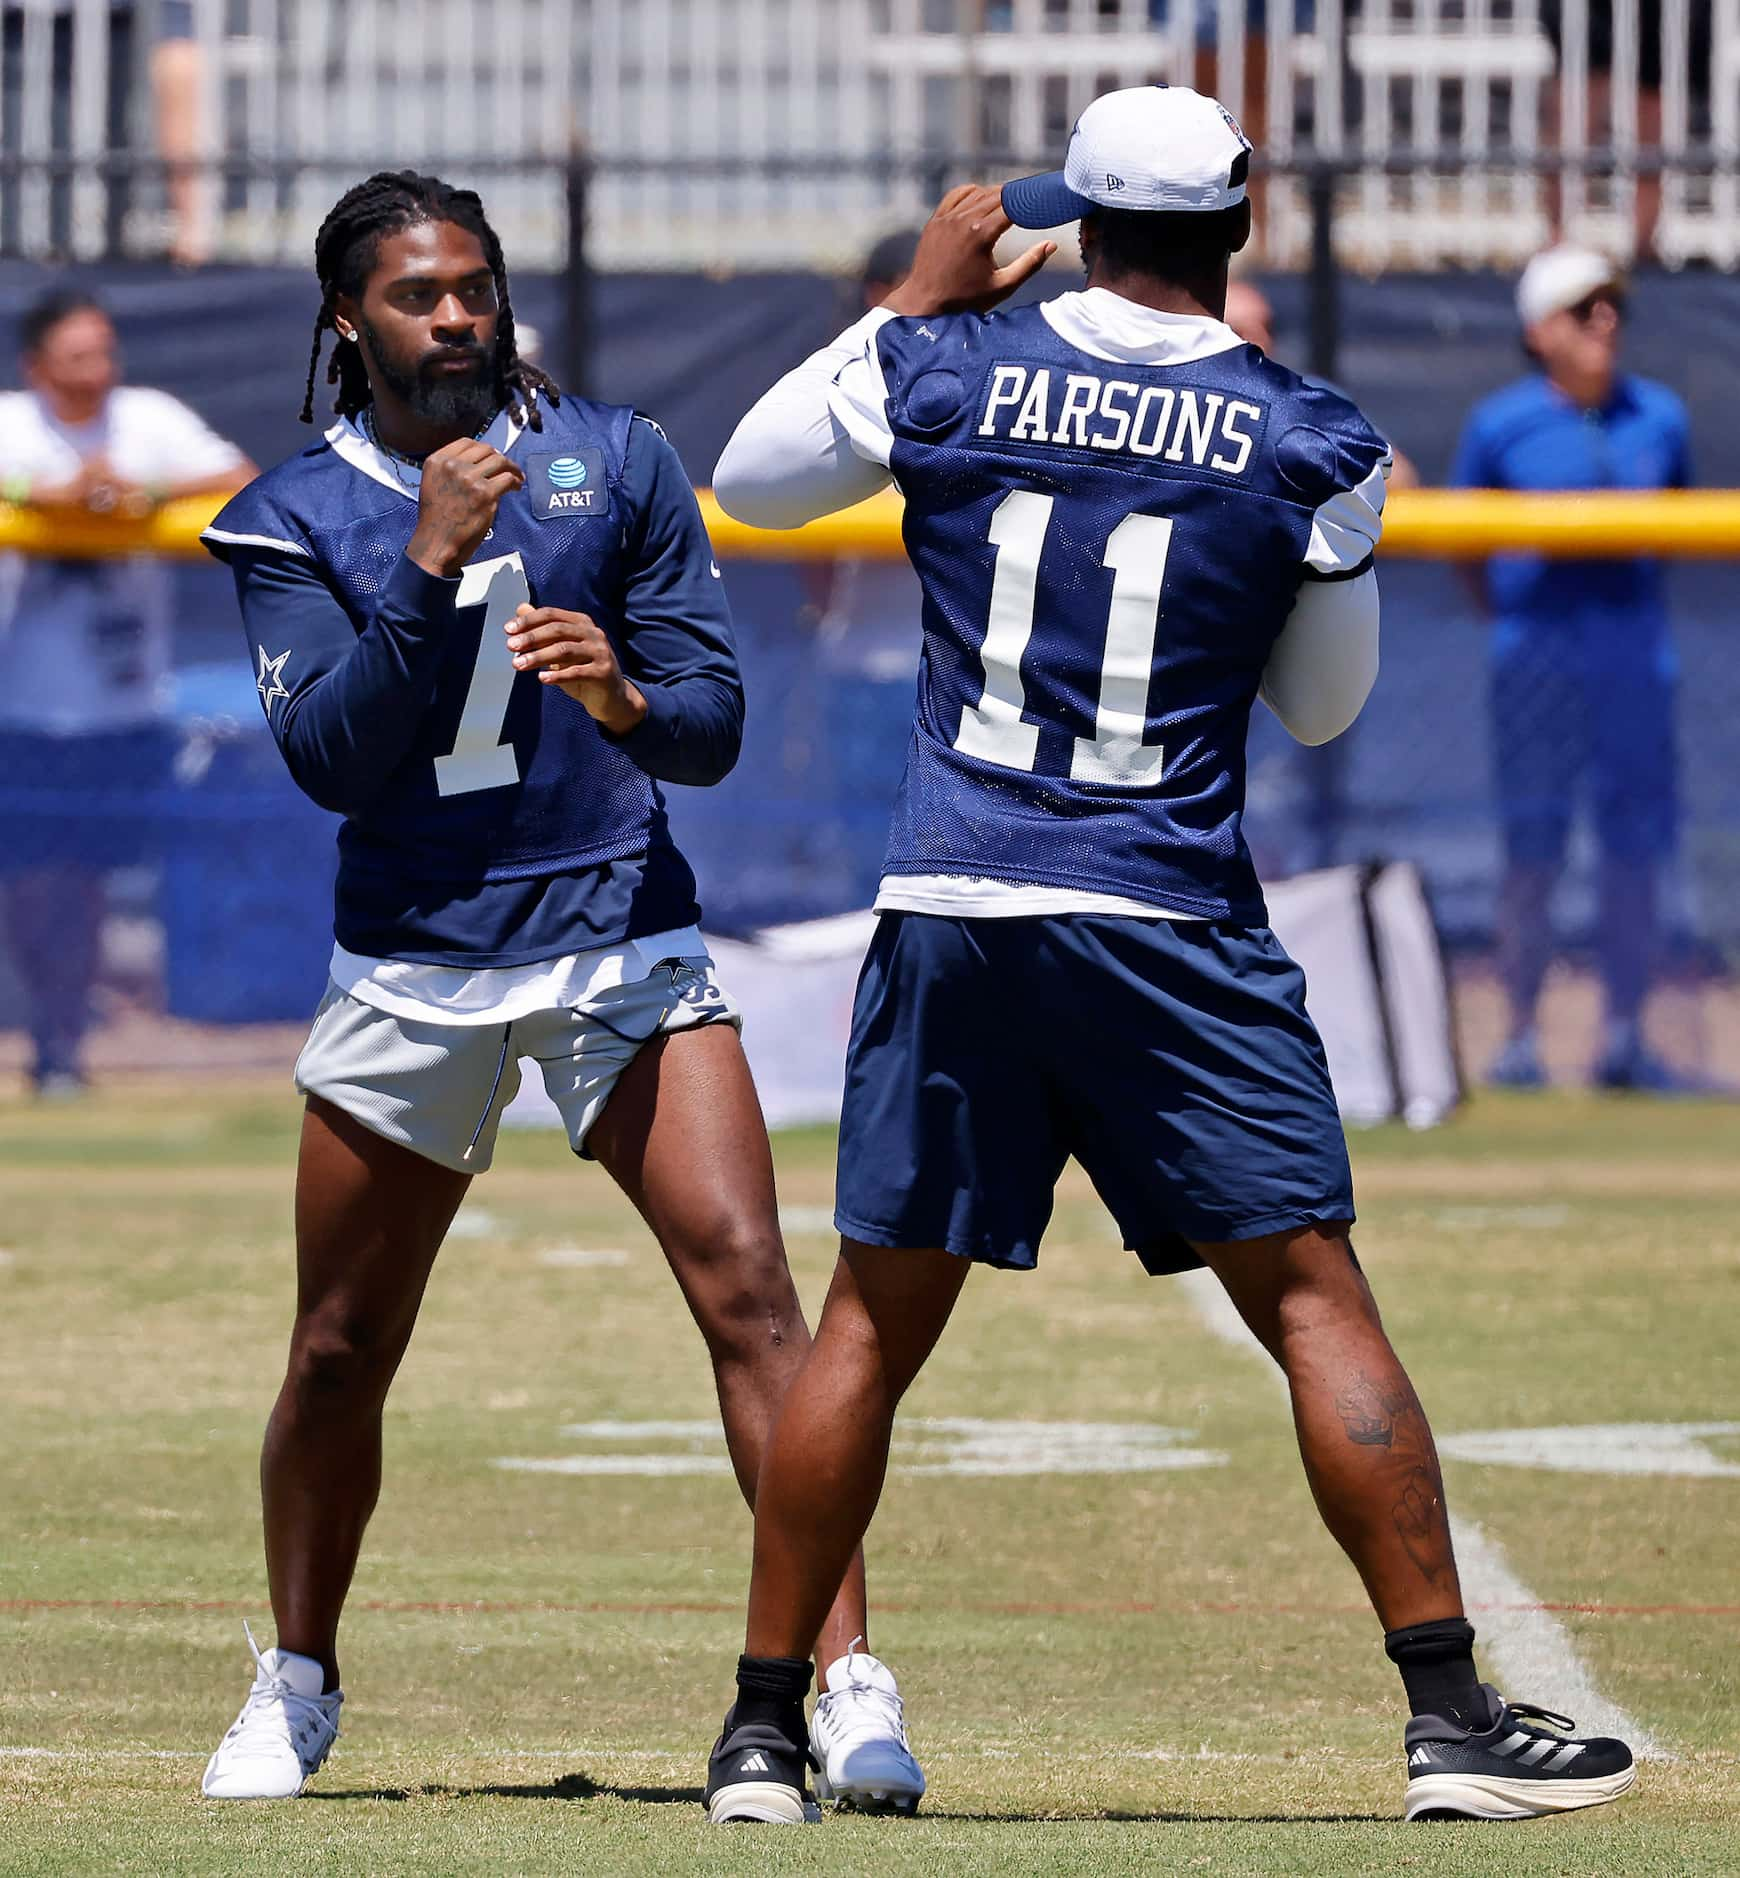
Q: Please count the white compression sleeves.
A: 2